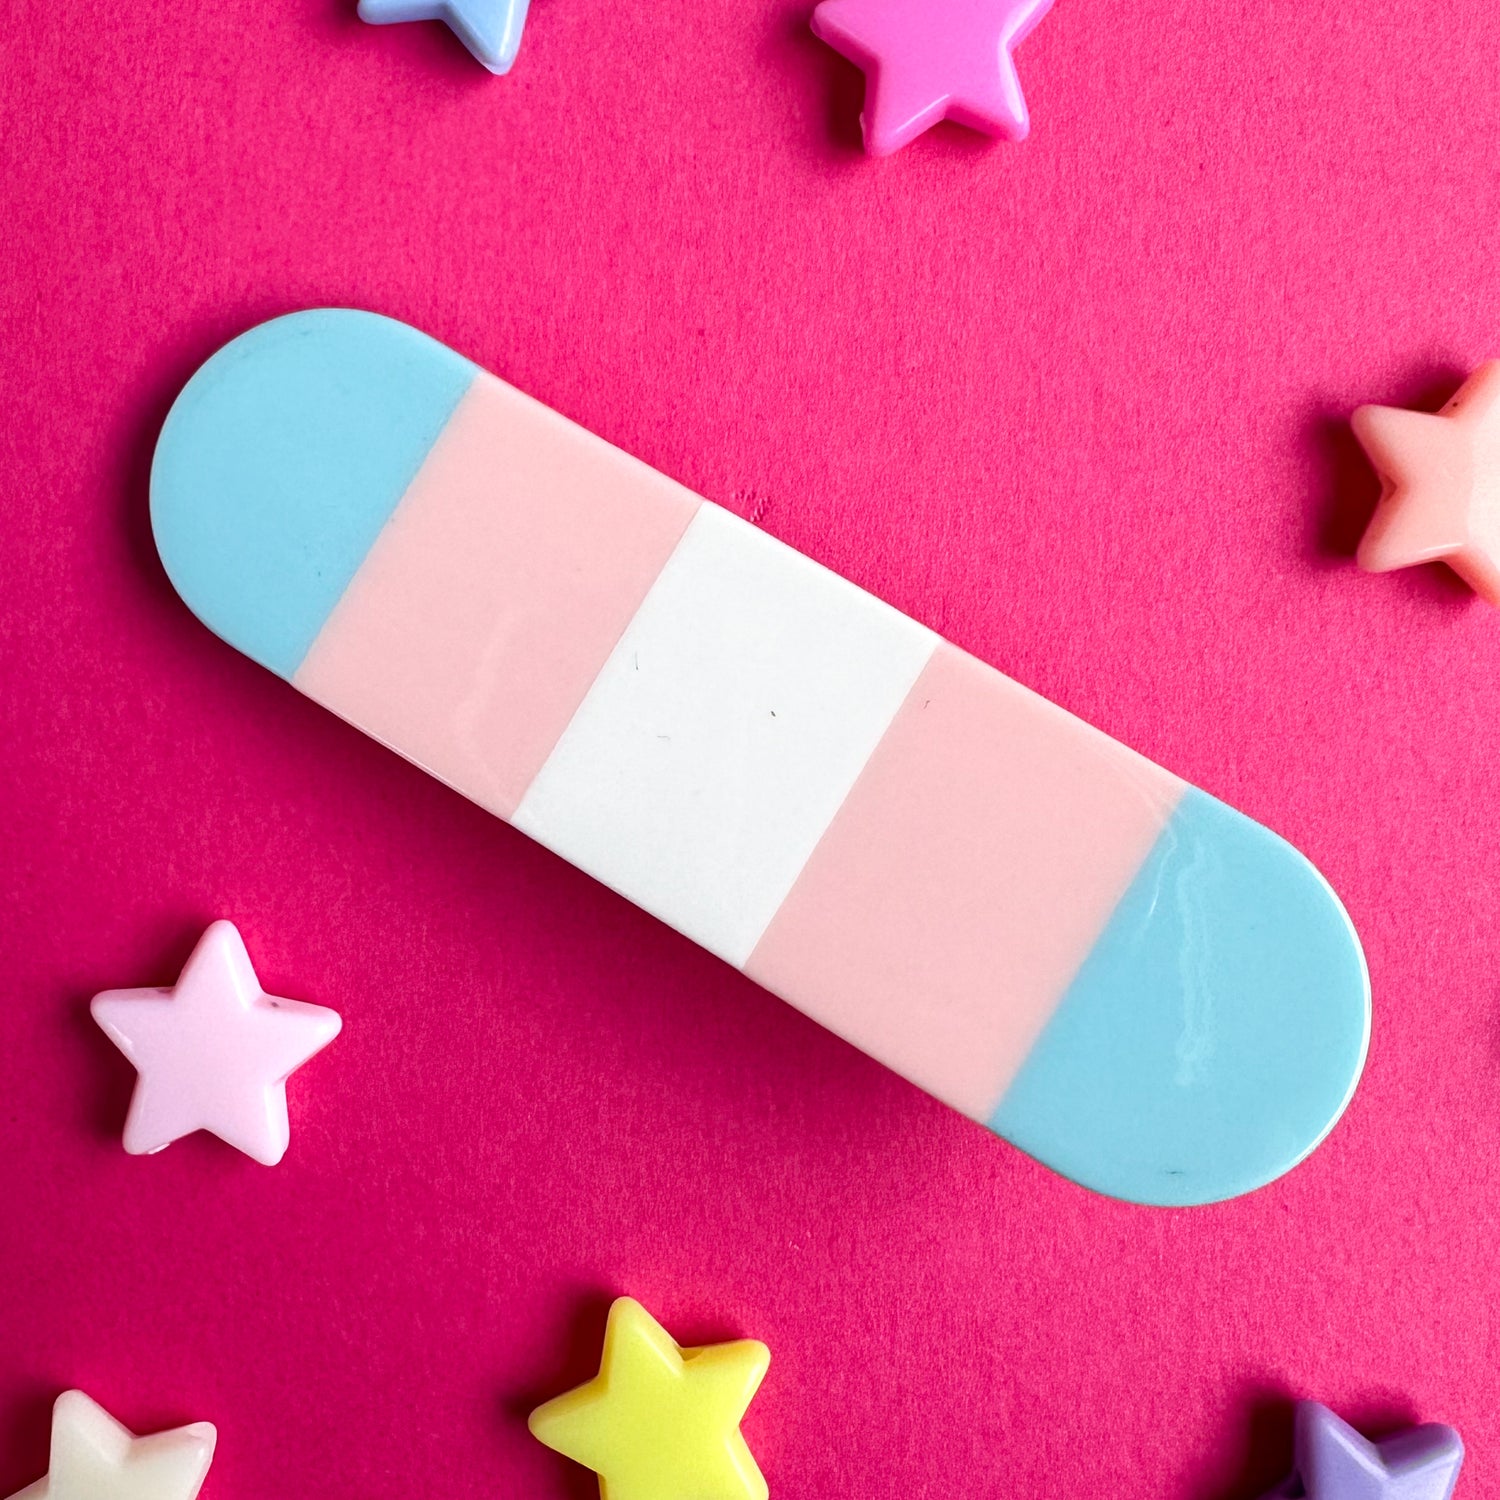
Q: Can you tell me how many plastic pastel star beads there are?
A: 7